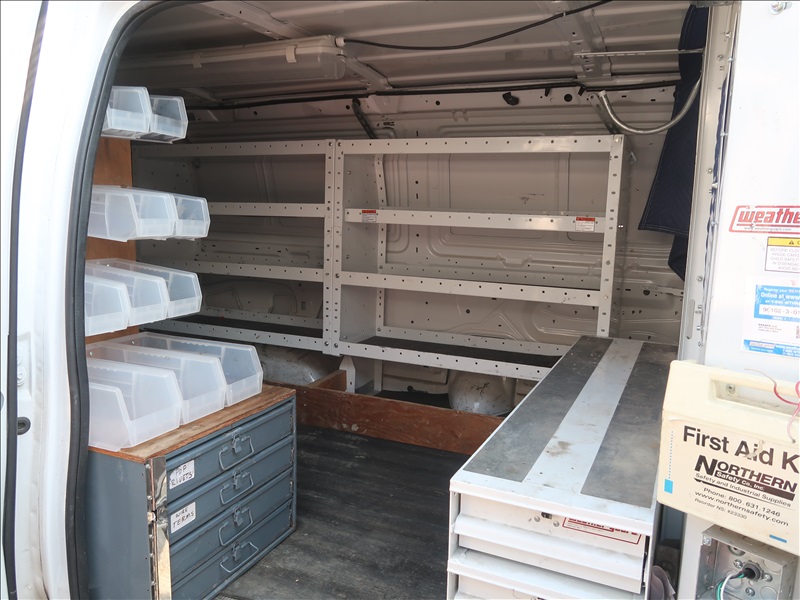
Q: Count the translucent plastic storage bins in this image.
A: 10